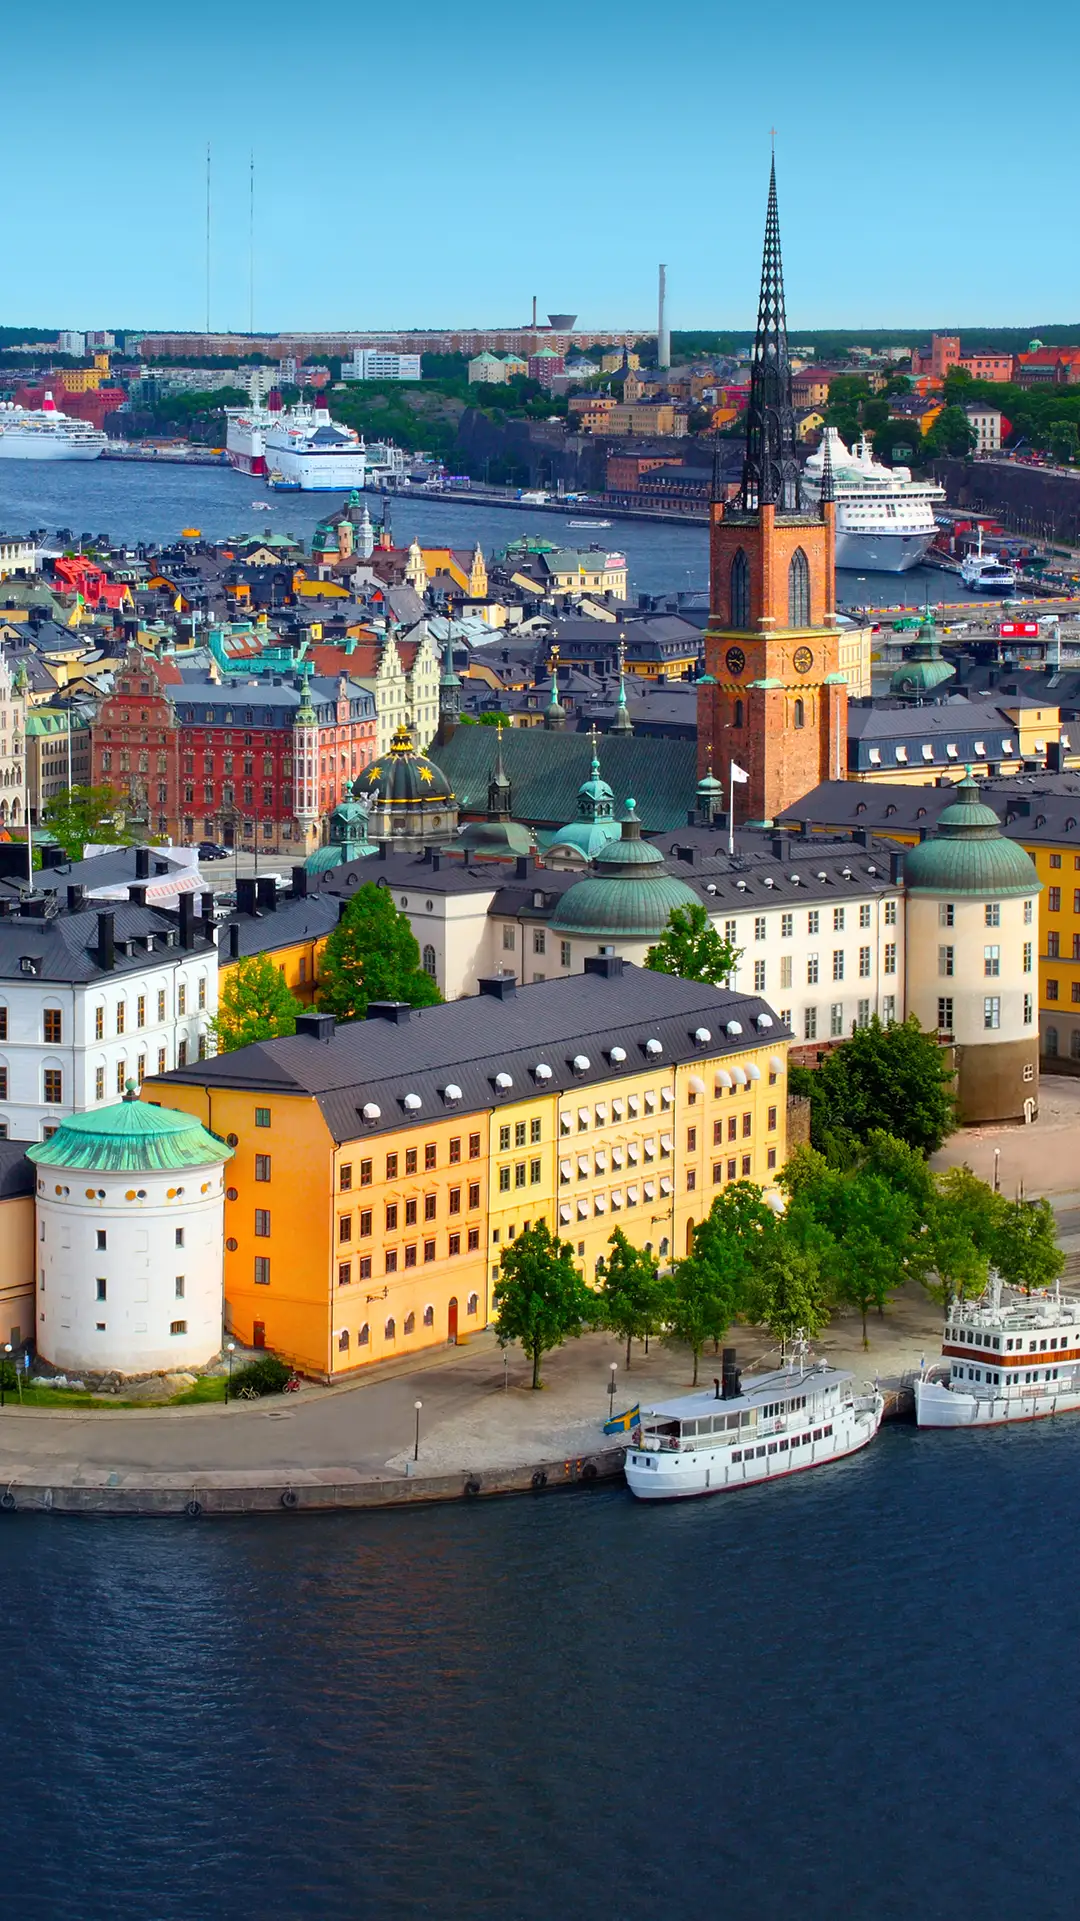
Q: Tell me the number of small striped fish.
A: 0